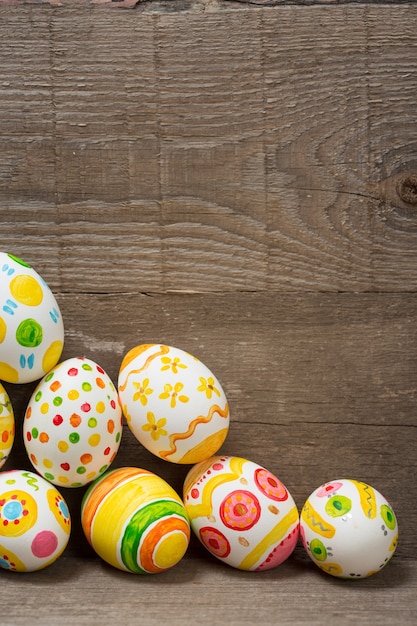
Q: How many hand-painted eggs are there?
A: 8